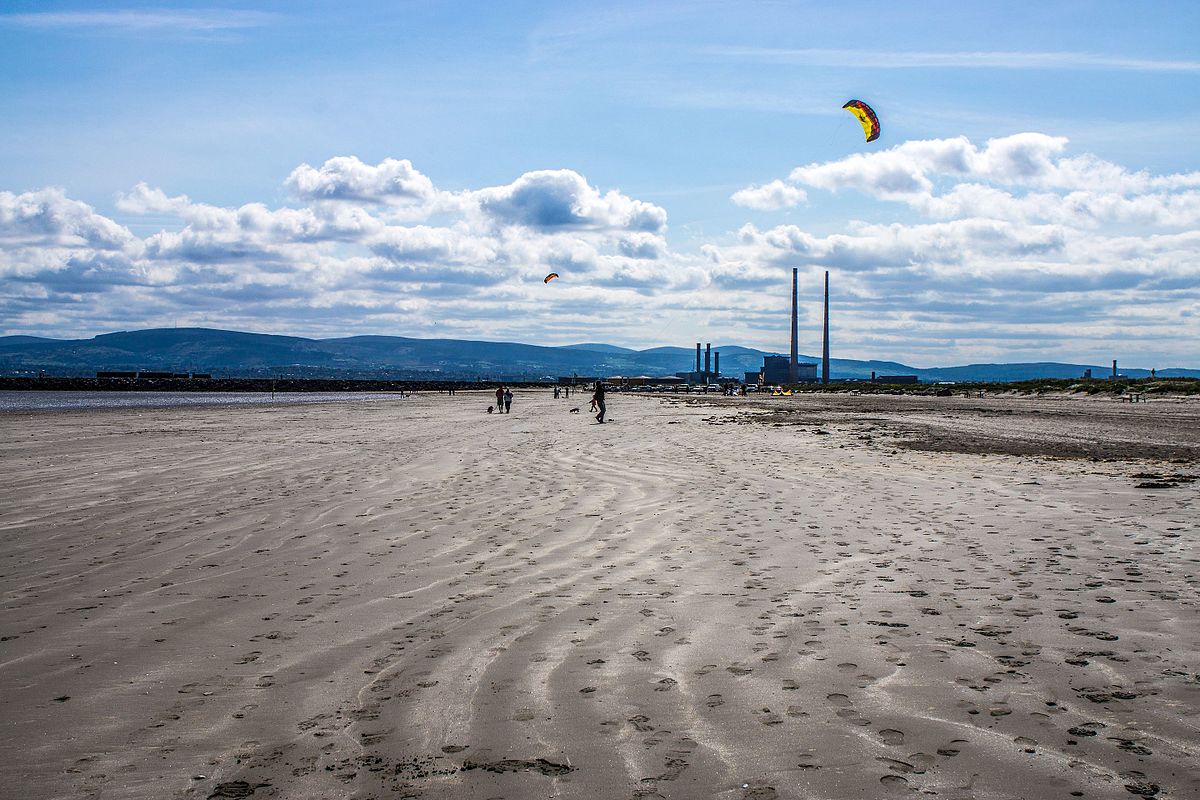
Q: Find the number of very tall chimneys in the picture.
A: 2